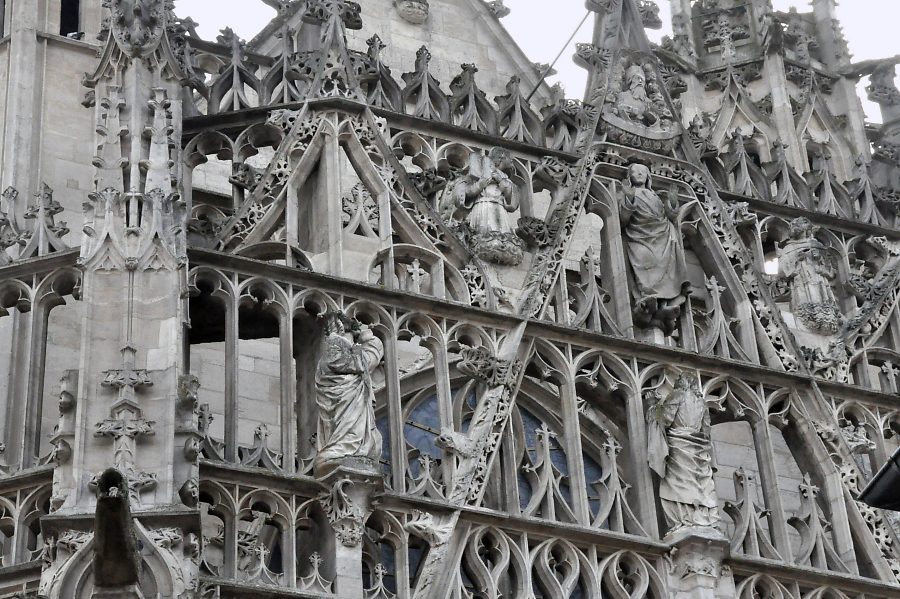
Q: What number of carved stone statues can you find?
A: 6